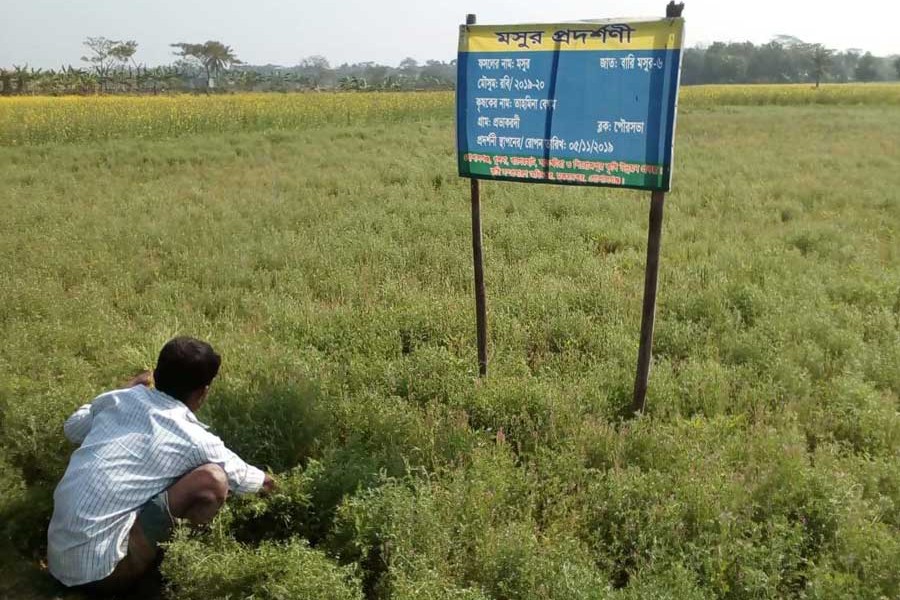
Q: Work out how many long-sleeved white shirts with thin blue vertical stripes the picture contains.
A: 1